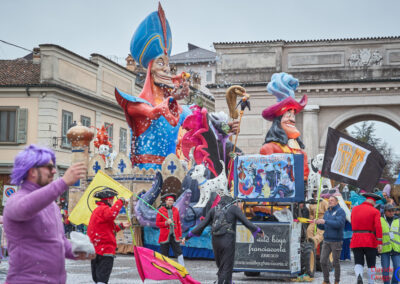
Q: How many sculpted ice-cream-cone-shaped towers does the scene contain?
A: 1